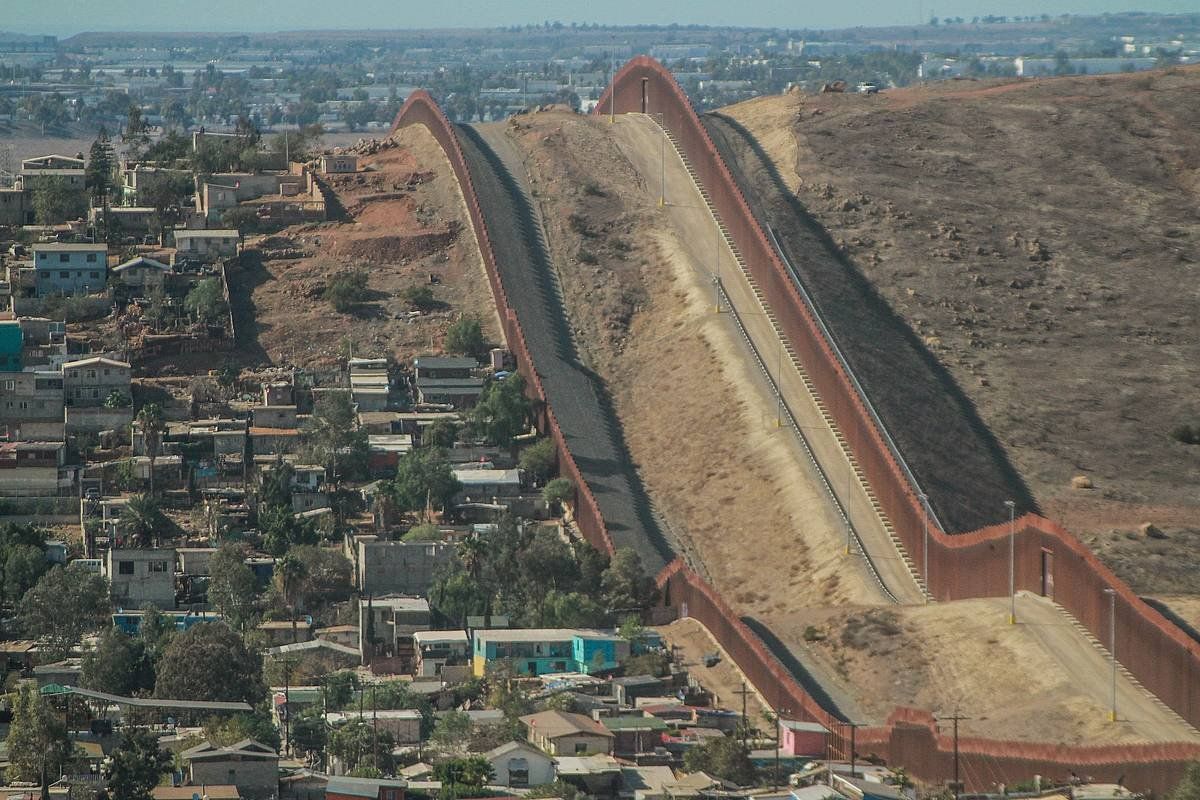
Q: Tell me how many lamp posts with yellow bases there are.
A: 8